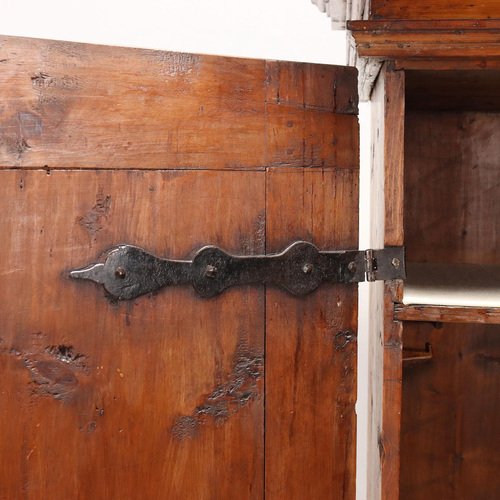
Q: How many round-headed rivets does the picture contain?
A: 5